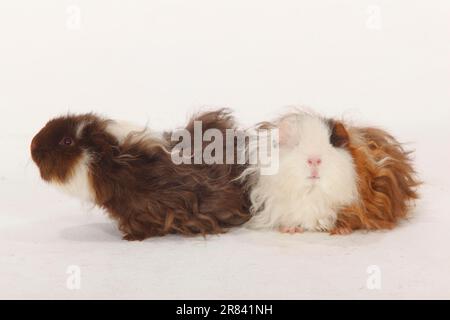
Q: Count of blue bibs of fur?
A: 0